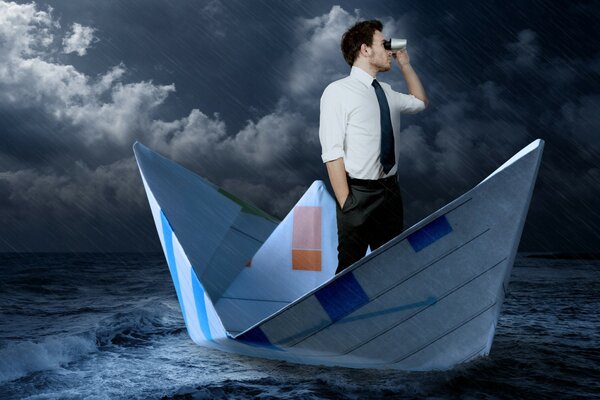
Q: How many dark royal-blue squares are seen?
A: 3